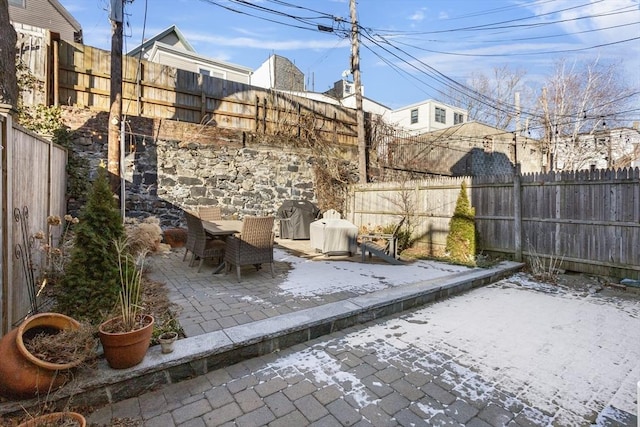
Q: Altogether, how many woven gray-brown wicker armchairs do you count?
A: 4